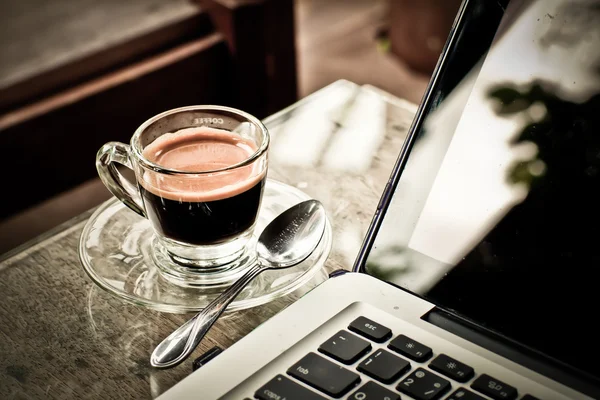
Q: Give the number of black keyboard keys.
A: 12